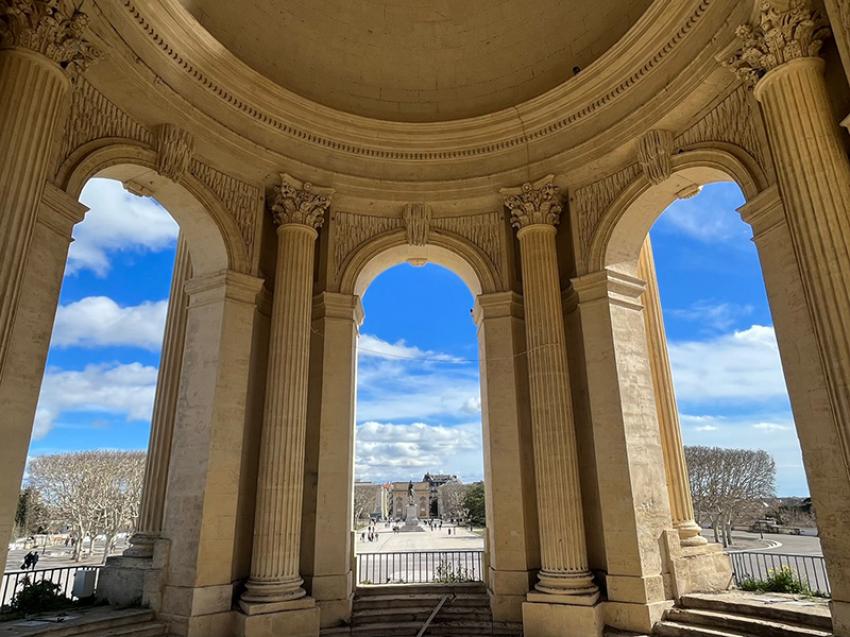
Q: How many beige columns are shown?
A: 6